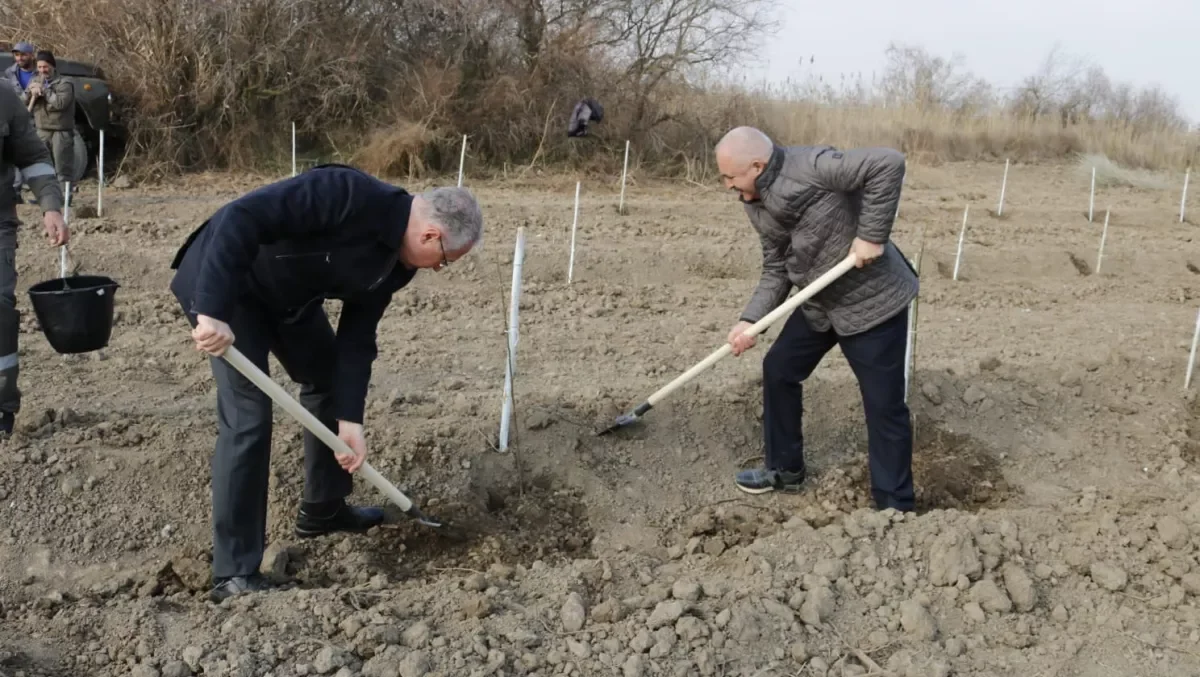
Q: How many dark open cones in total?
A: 1